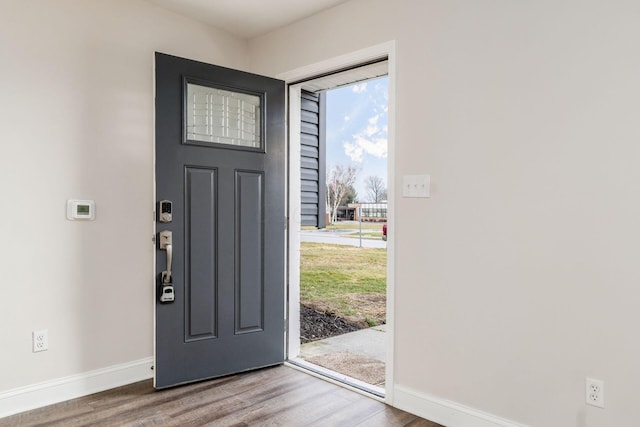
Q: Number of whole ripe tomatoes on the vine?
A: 0